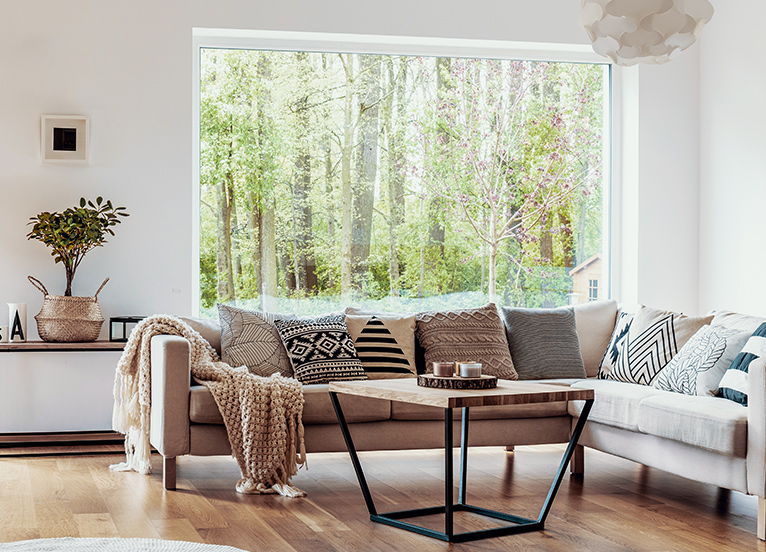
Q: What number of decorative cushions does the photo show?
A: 9